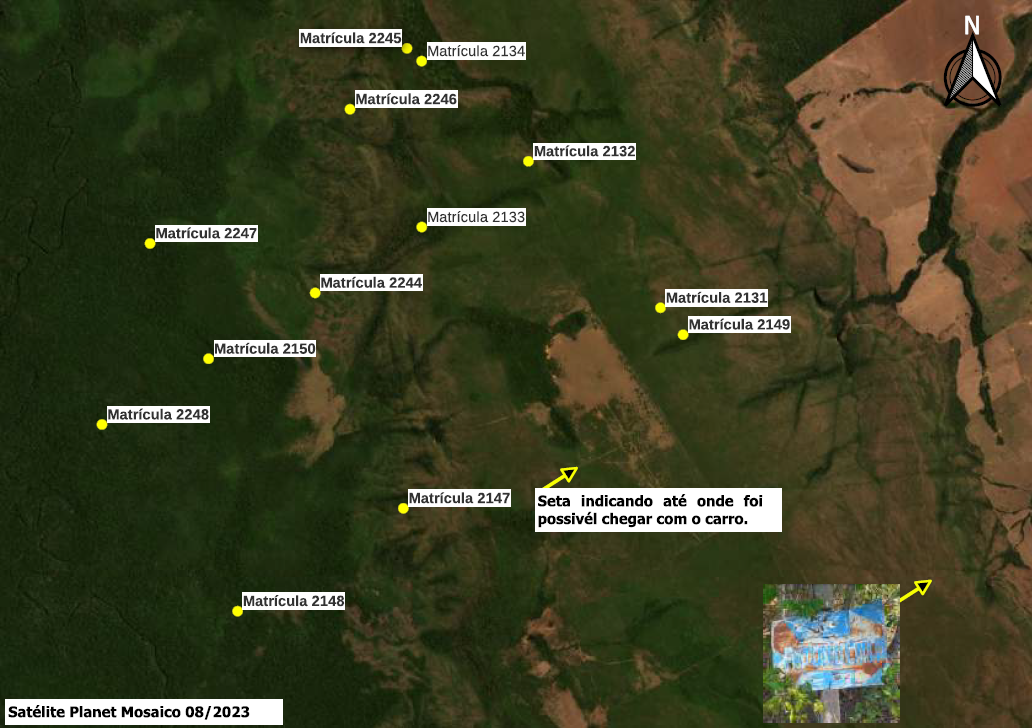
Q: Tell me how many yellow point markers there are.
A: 13